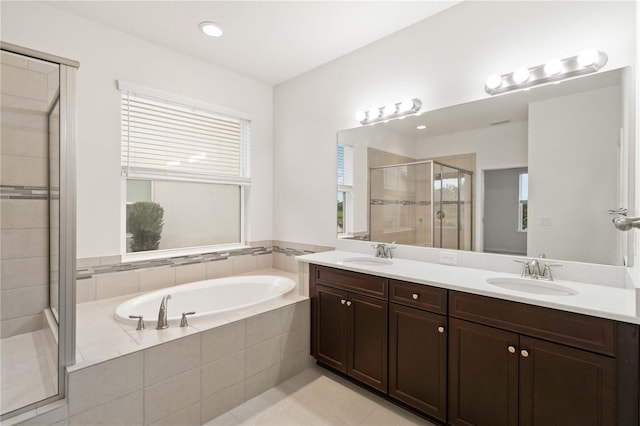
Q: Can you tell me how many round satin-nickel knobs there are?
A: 6